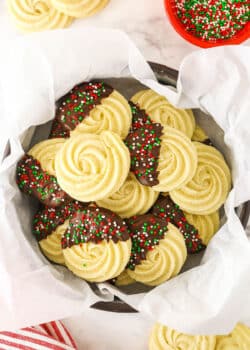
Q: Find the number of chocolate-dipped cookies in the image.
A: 8